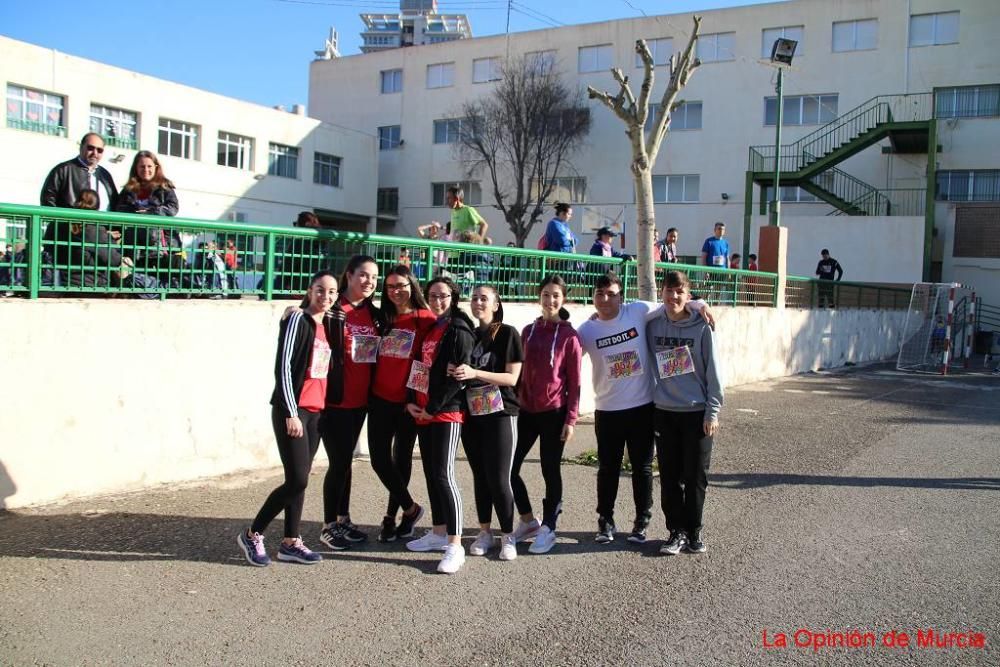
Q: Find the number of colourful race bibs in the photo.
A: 7